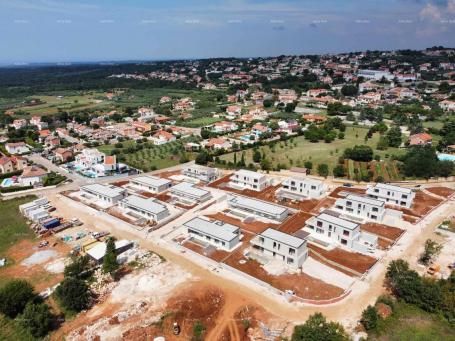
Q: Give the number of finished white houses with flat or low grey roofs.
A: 13